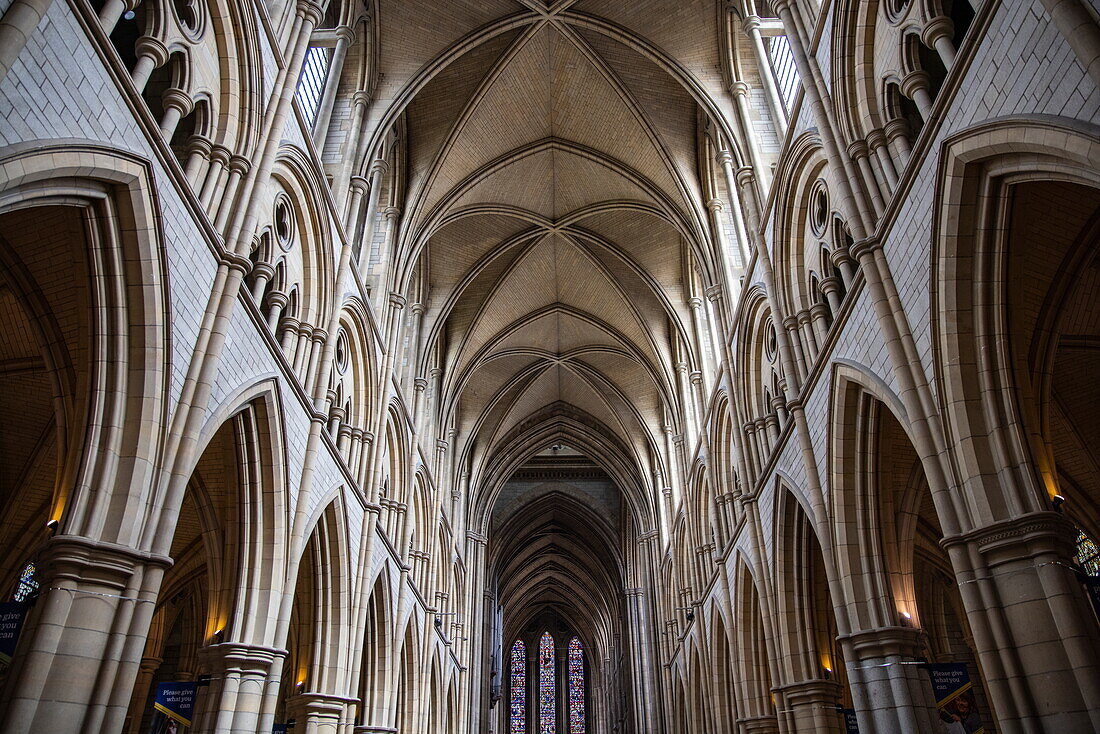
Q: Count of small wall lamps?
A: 6